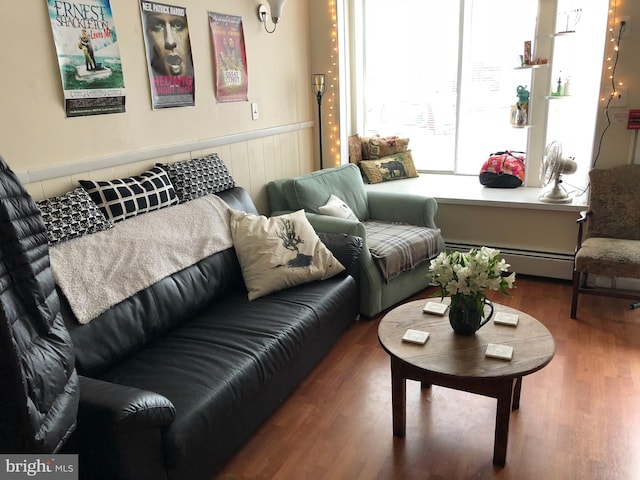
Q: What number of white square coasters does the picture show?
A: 4